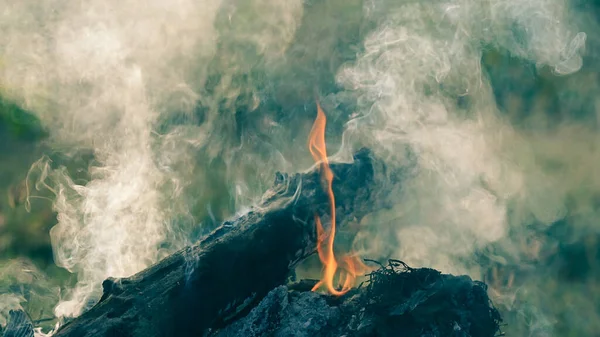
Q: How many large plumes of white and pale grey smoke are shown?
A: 2